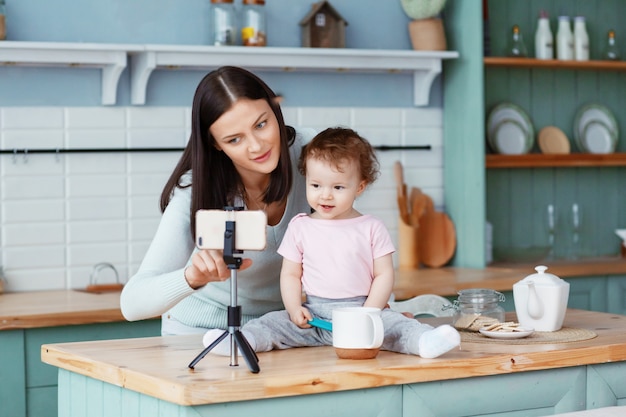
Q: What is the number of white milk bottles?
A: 3